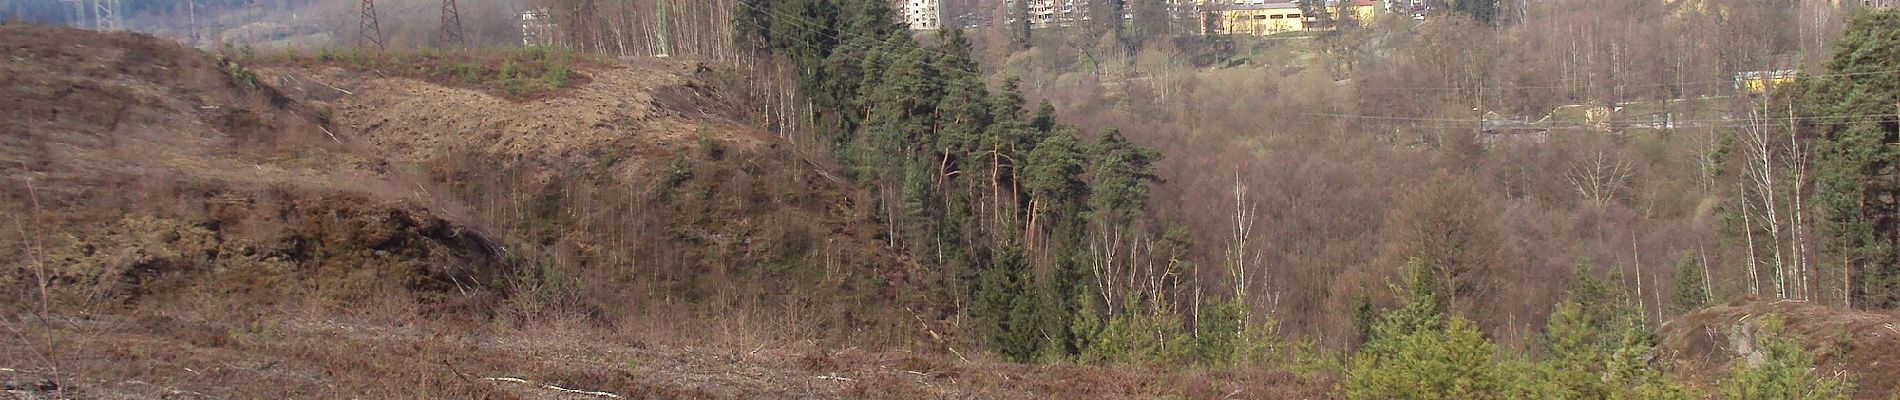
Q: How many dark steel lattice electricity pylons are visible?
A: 2